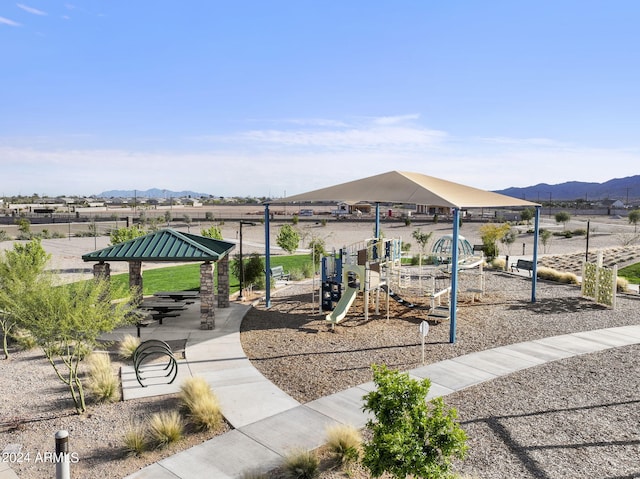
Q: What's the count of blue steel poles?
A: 4